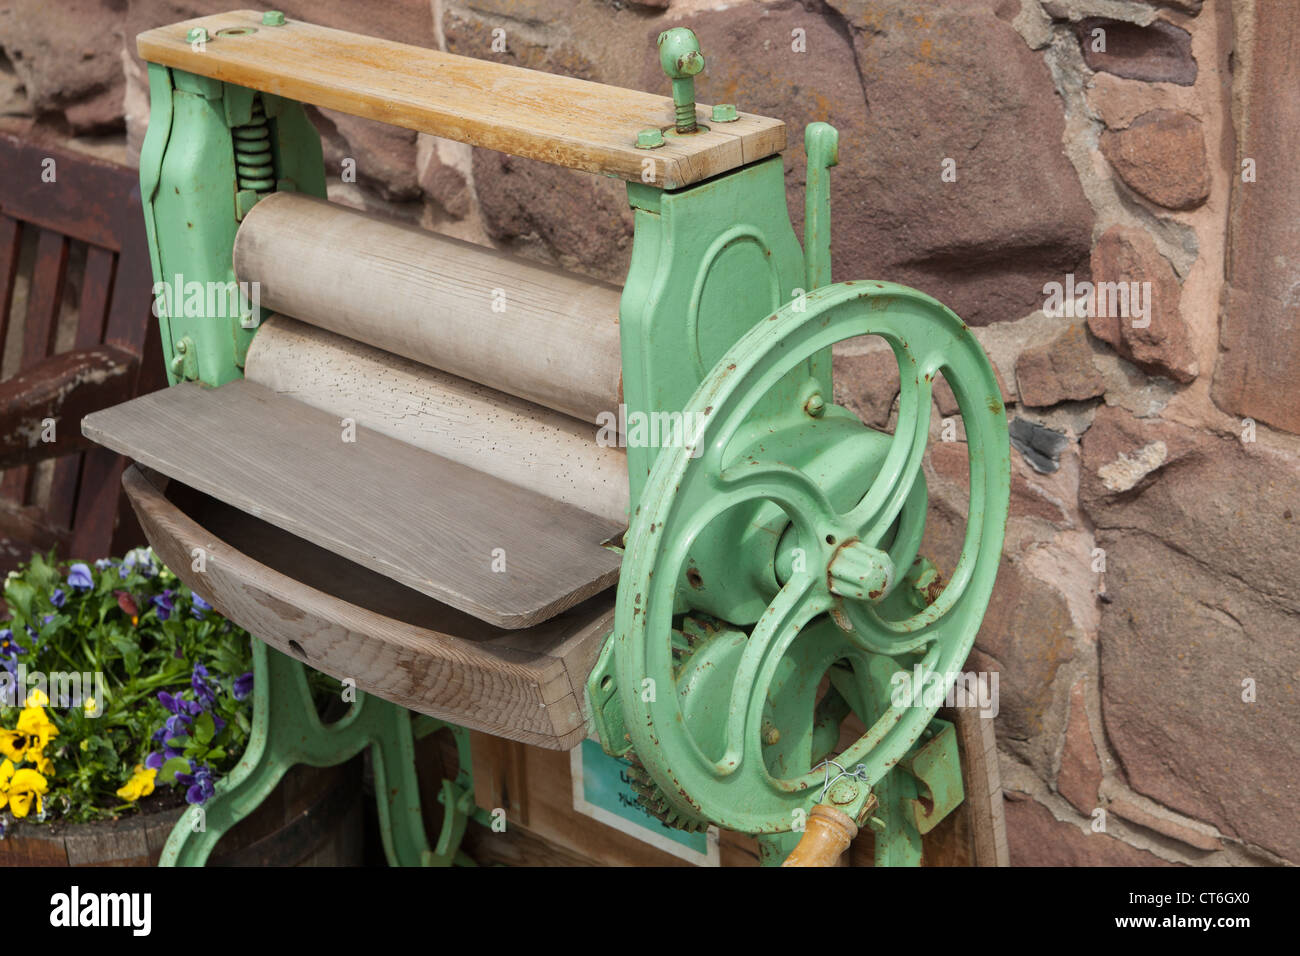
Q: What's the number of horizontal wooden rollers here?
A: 2